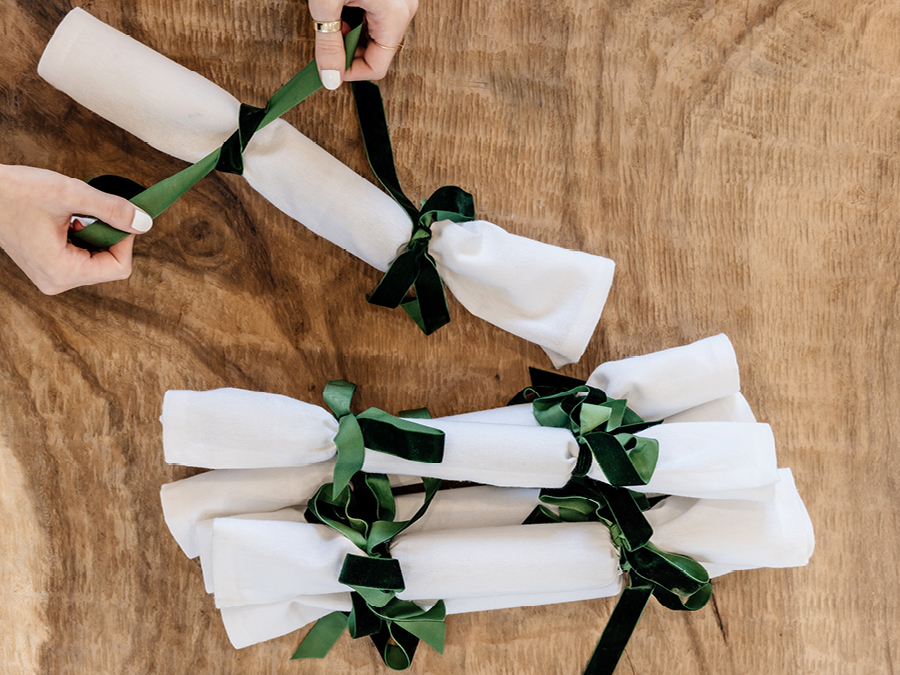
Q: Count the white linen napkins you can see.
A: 6